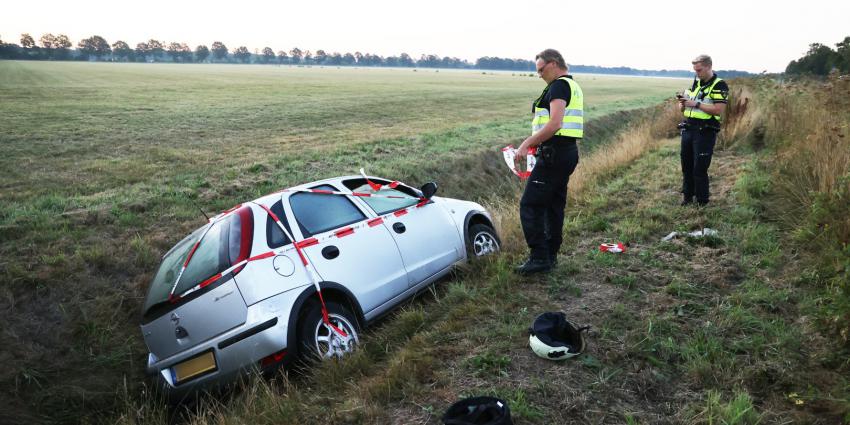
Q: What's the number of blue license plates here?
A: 0